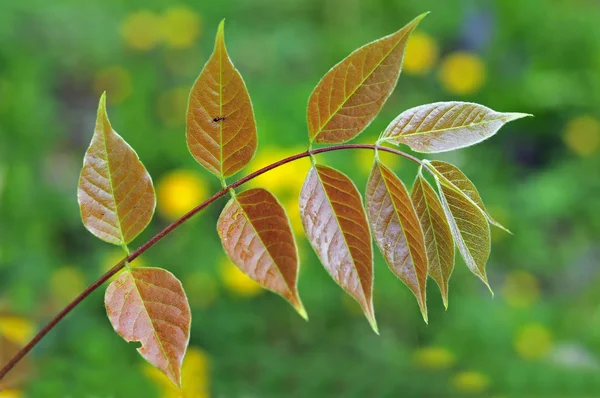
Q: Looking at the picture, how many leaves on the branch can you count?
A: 11